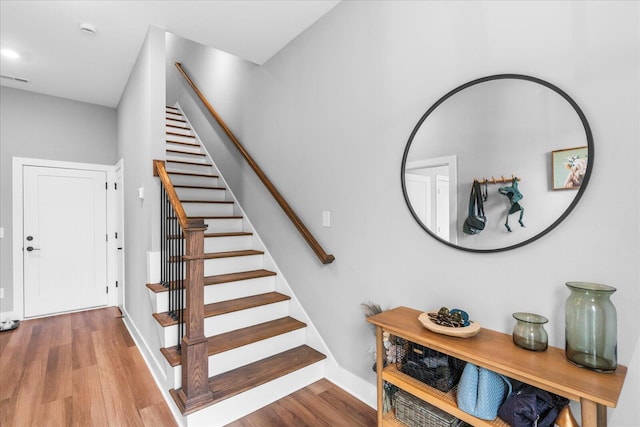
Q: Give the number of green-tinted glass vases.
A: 2